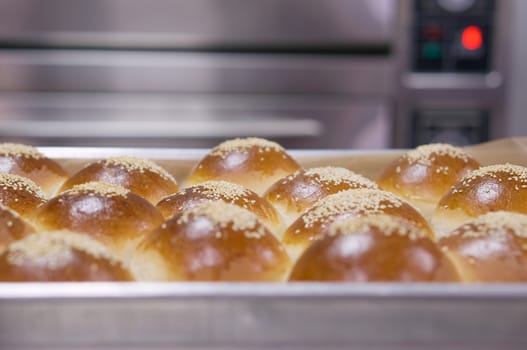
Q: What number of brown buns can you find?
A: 15